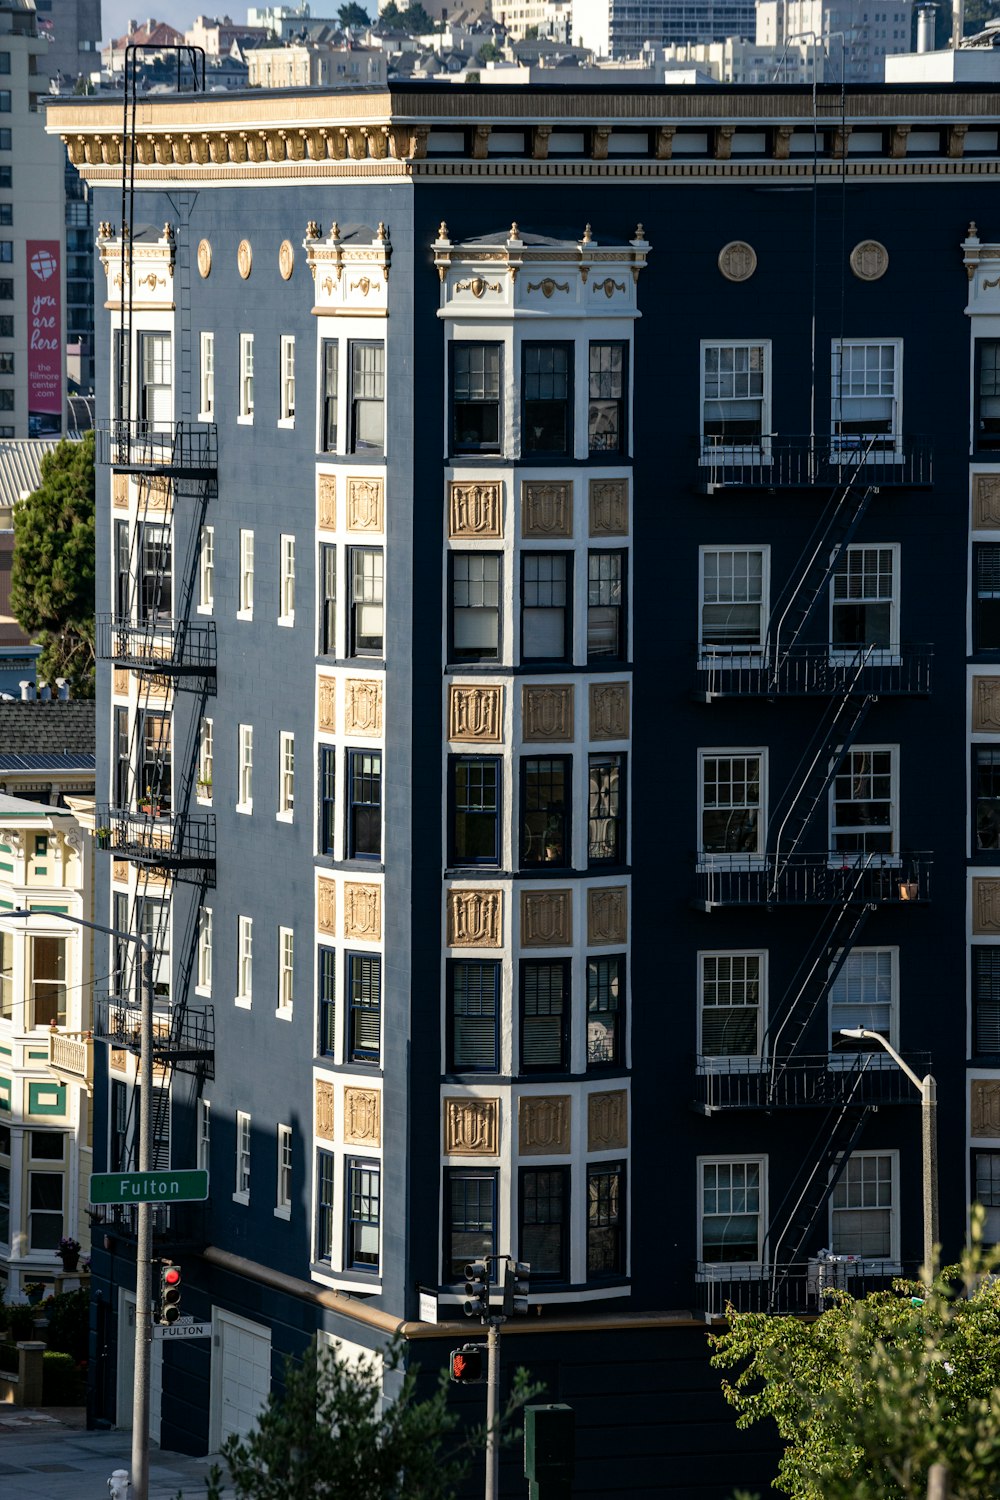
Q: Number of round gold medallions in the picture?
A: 5